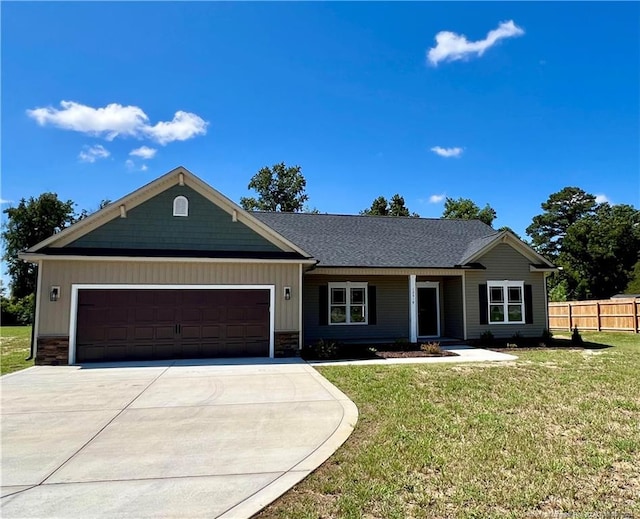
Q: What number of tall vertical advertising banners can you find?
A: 0